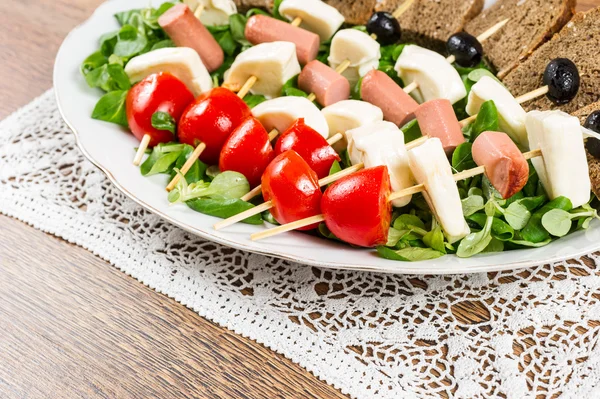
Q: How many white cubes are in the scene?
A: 12